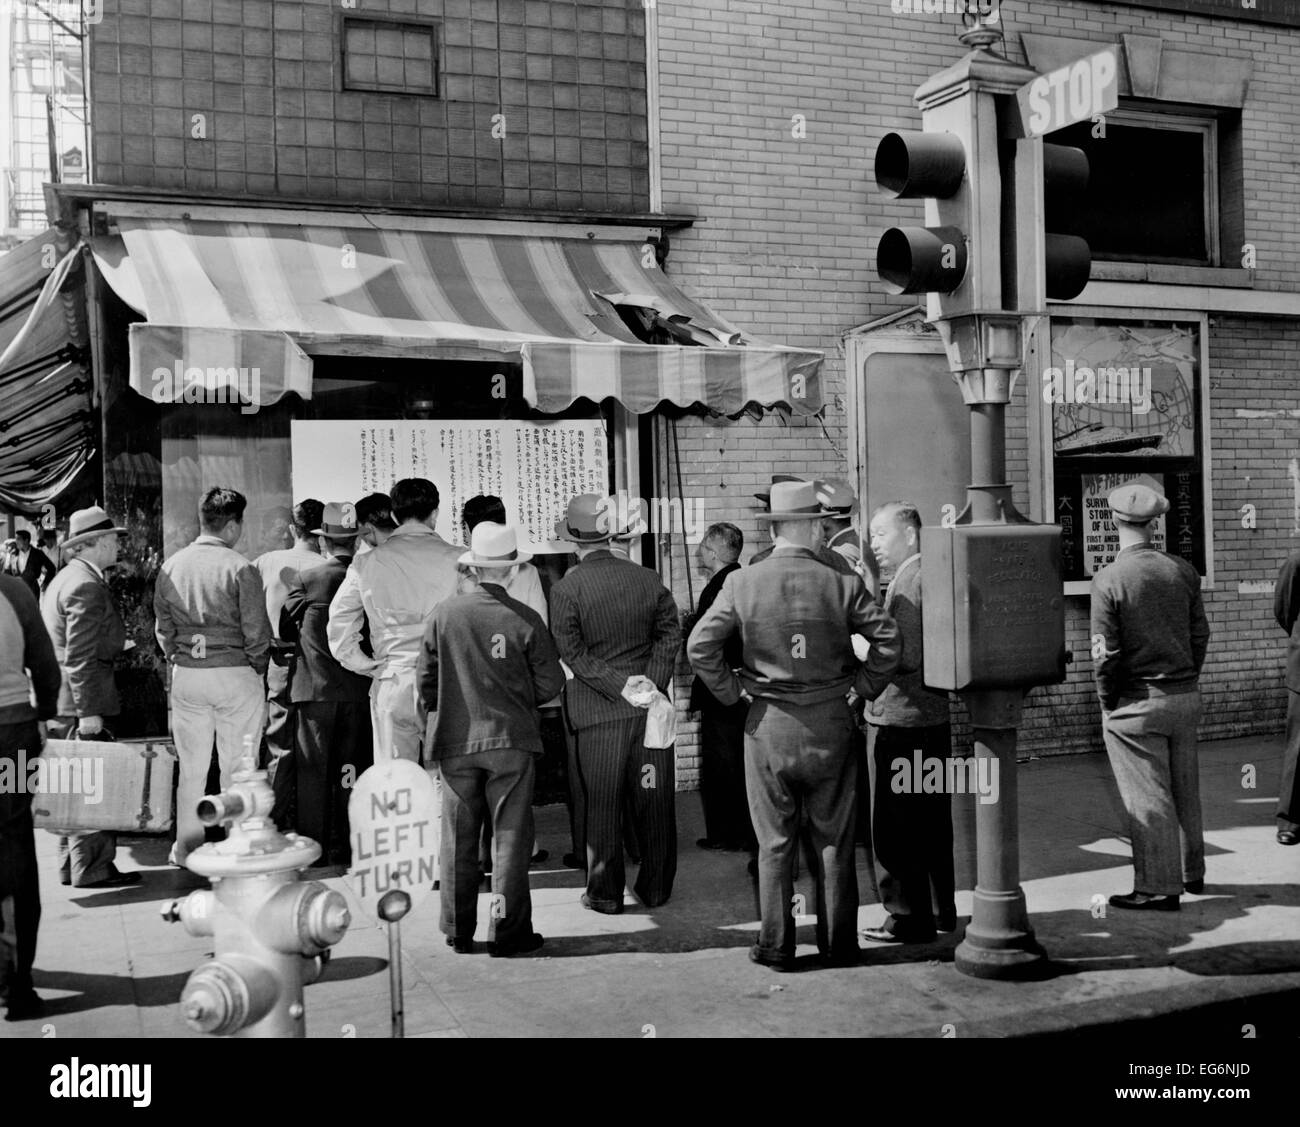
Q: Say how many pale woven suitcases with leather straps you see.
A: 1